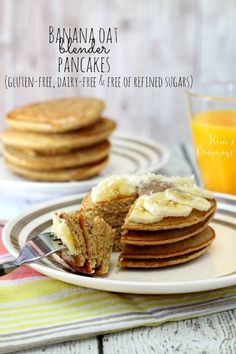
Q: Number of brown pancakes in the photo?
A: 8